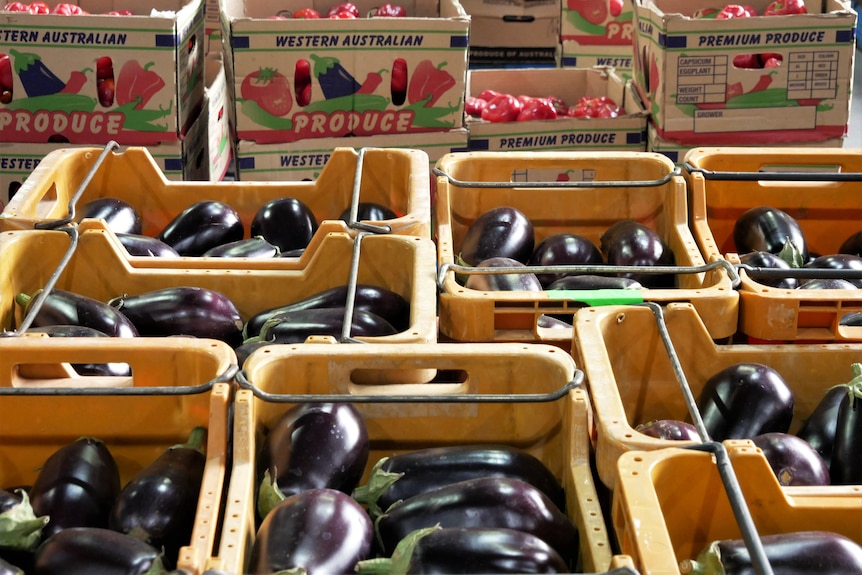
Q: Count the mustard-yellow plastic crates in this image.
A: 8